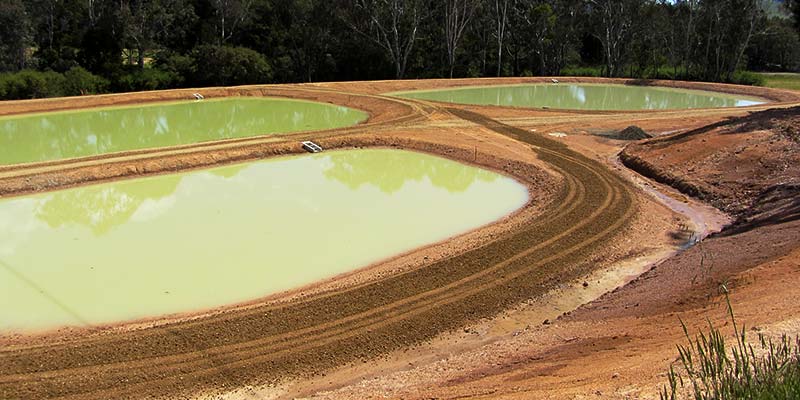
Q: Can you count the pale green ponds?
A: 3